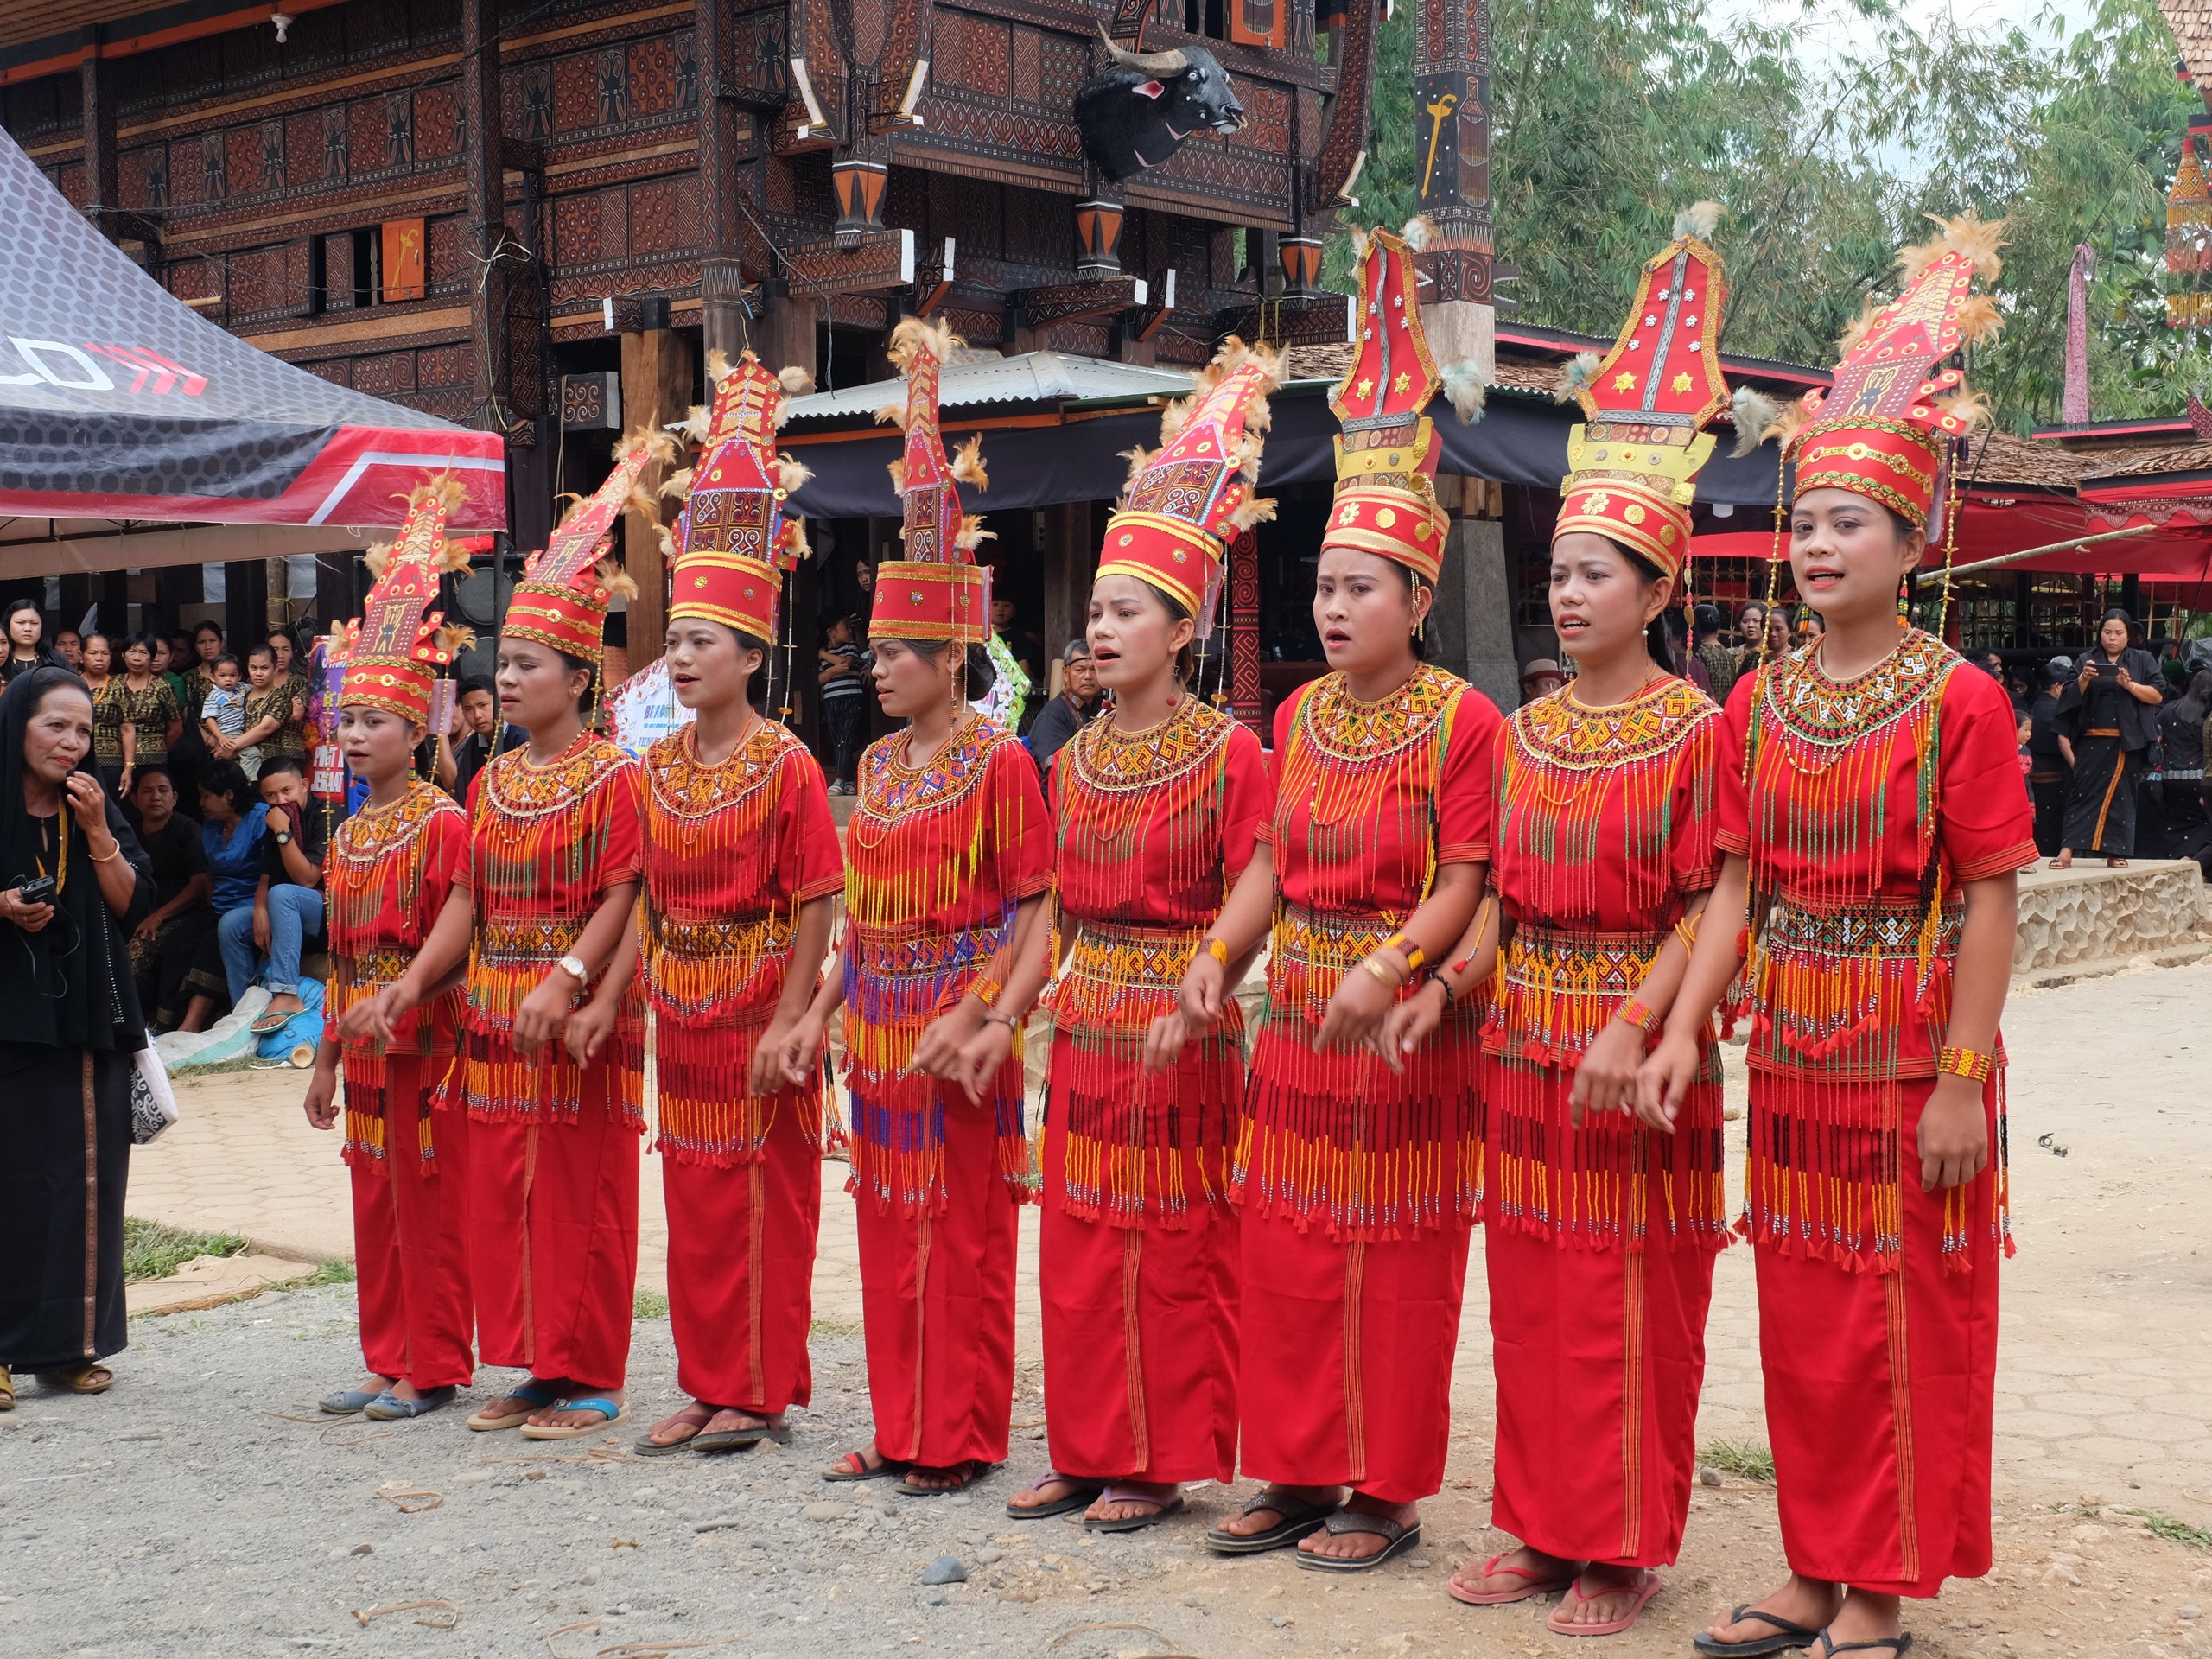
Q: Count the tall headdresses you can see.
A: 8